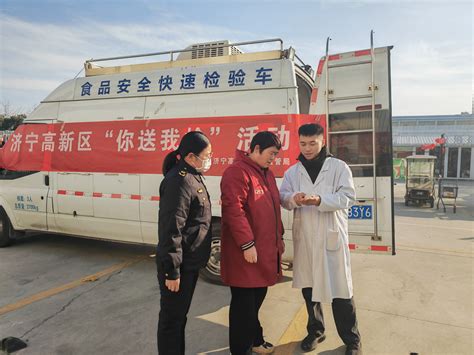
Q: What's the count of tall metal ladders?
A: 1